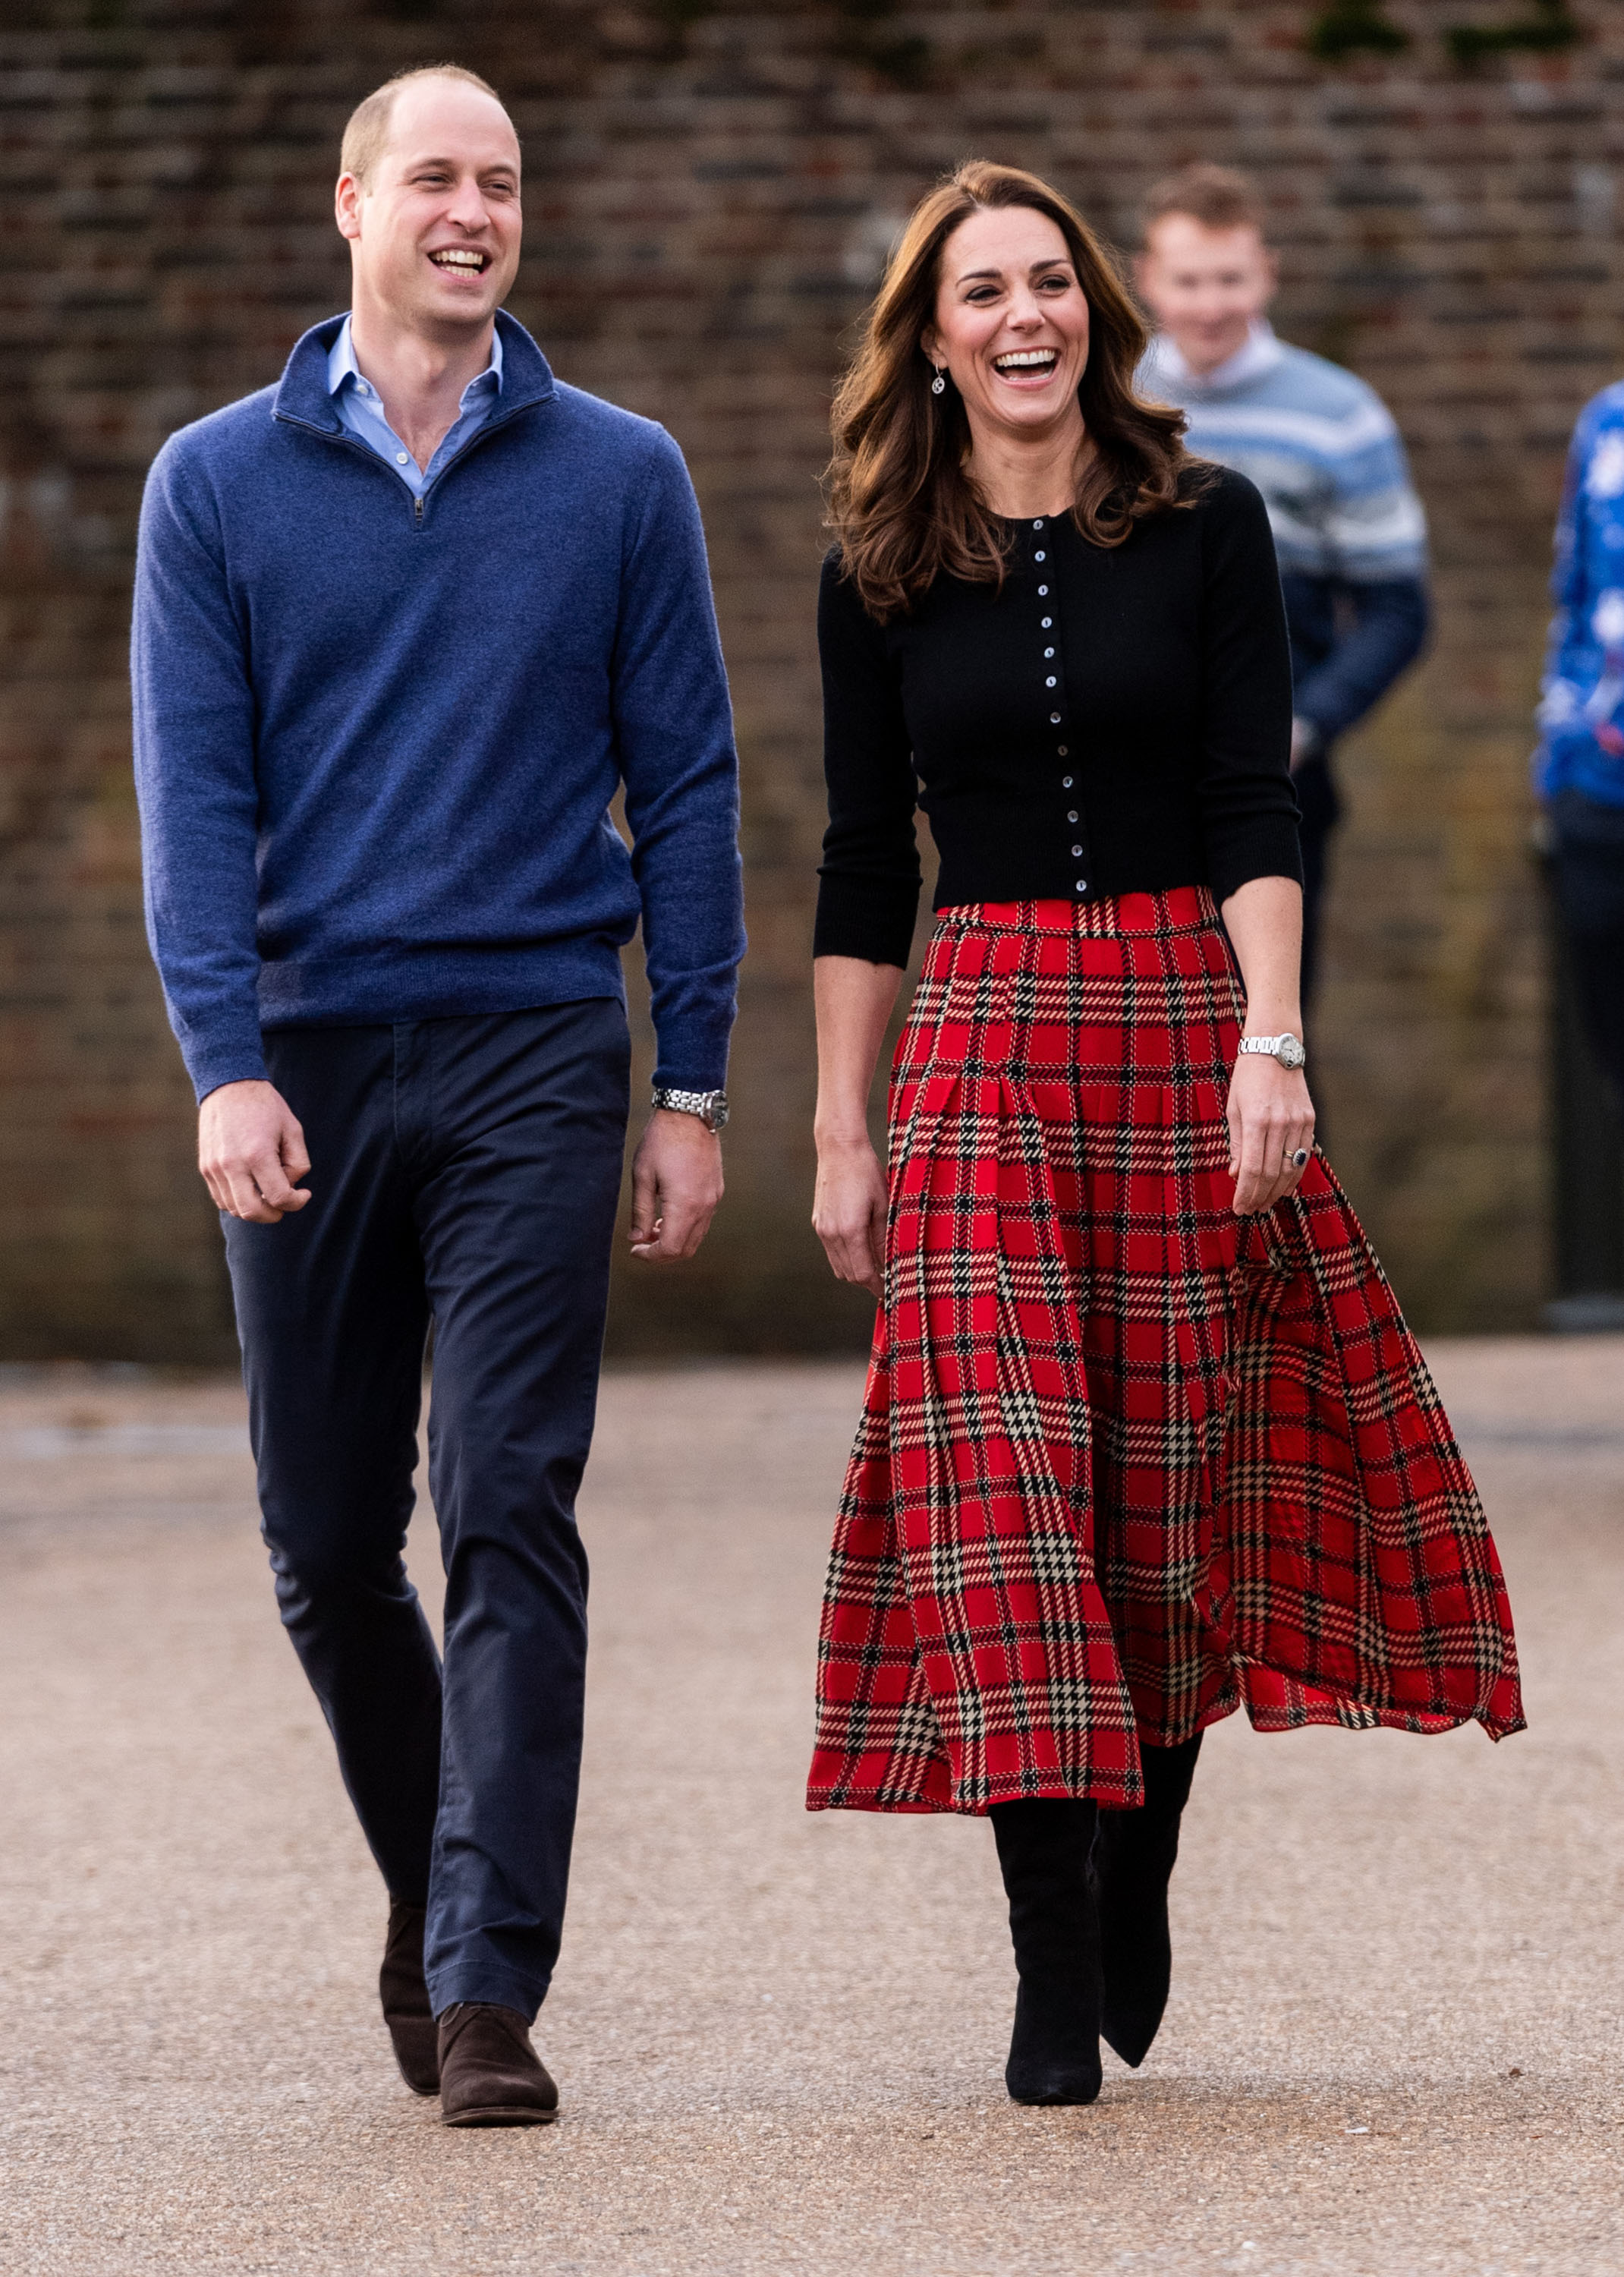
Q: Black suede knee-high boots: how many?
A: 2